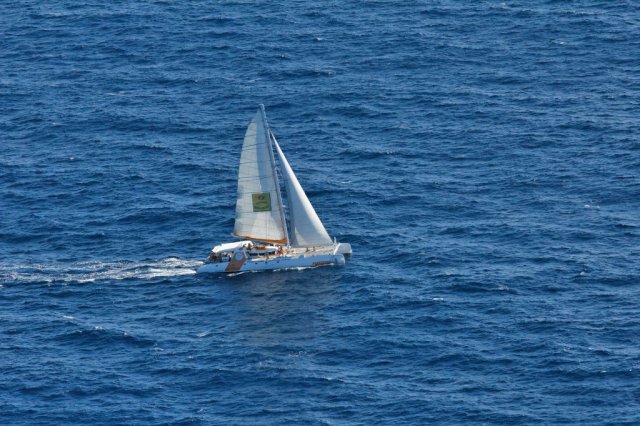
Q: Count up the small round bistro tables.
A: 0